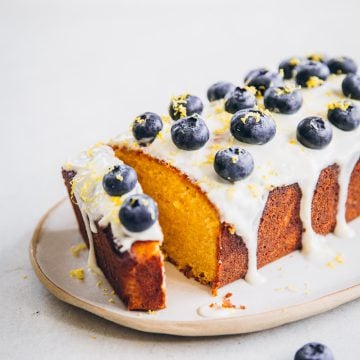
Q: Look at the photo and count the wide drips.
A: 3